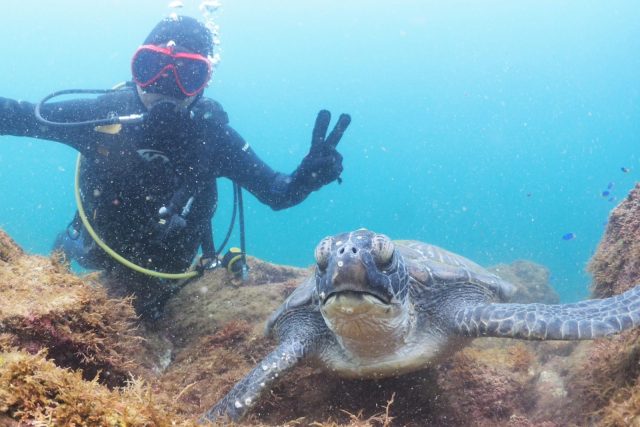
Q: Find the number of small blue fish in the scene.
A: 5